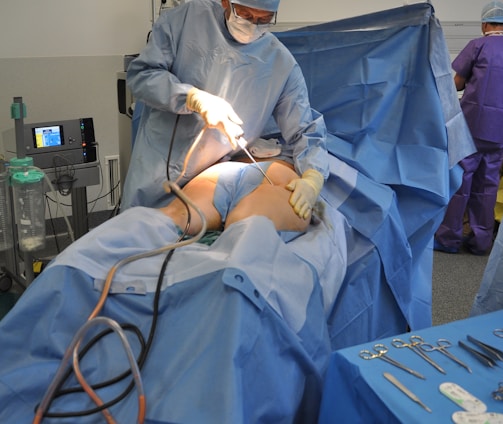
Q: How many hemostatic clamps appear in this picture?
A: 3